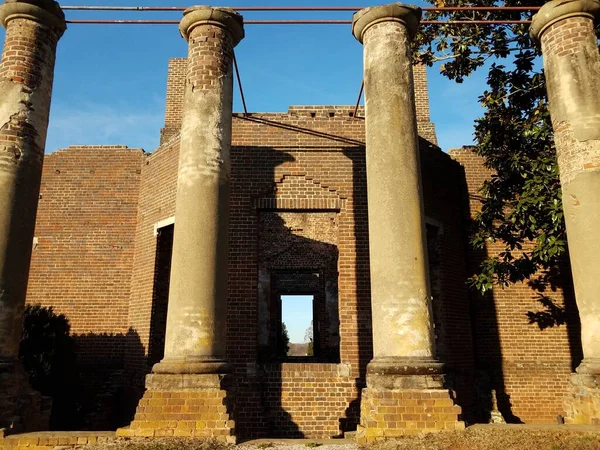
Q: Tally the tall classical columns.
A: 4